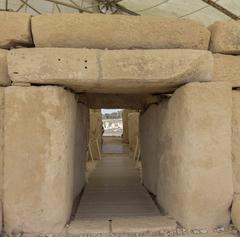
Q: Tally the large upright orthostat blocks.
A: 2